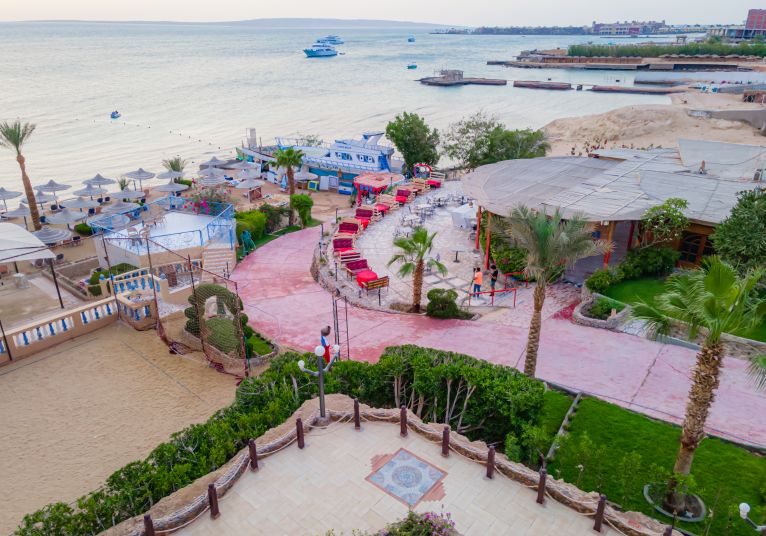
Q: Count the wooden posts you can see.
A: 11